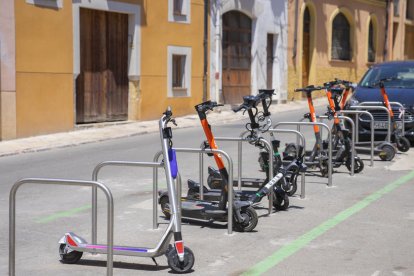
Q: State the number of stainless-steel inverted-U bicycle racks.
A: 10